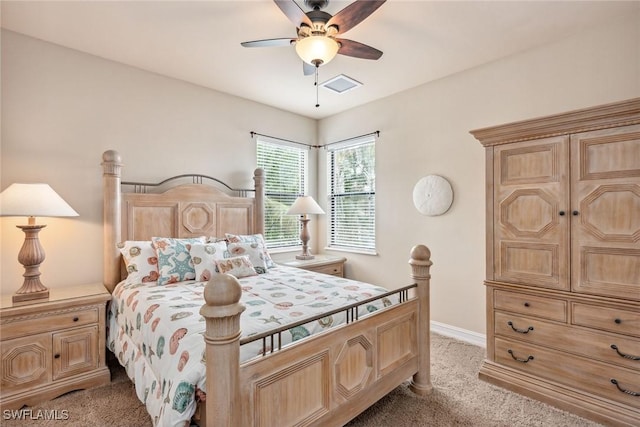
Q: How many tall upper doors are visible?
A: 2